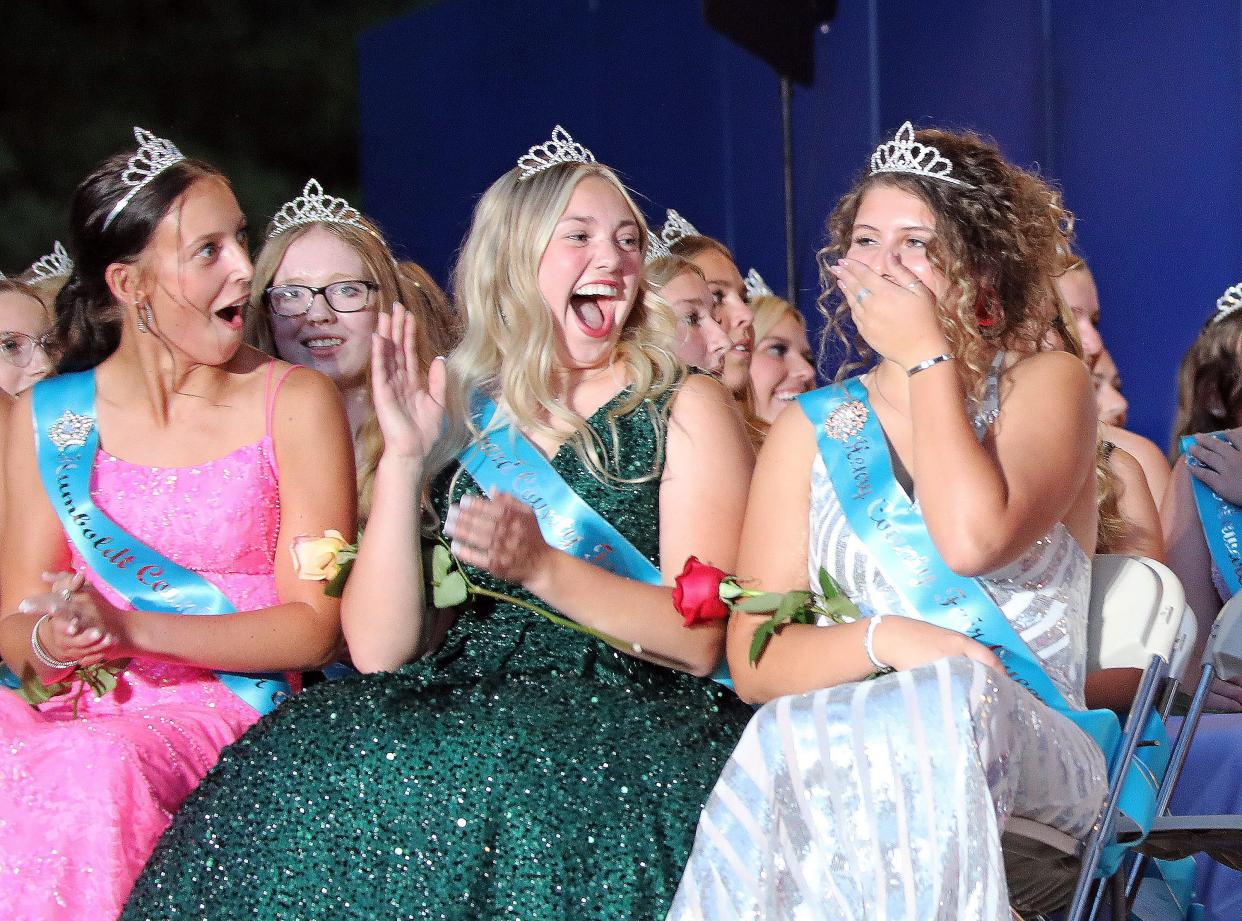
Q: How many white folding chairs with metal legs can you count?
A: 3